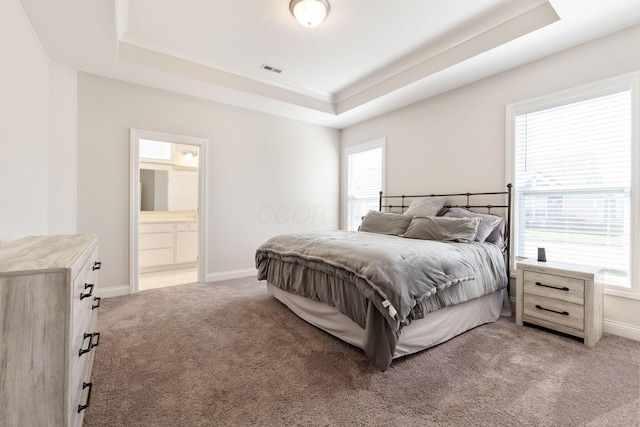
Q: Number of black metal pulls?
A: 8